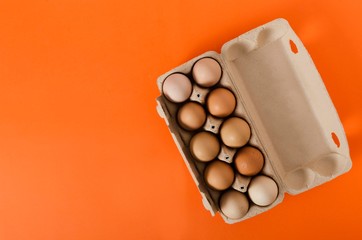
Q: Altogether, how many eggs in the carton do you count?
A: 10